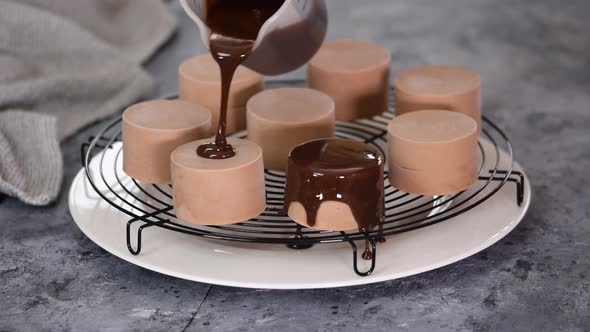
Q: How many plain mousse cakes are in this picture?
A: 6